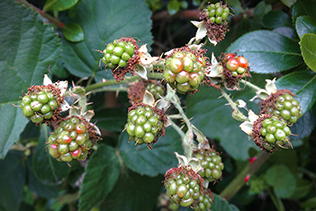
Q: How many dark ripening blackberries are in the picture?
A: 0